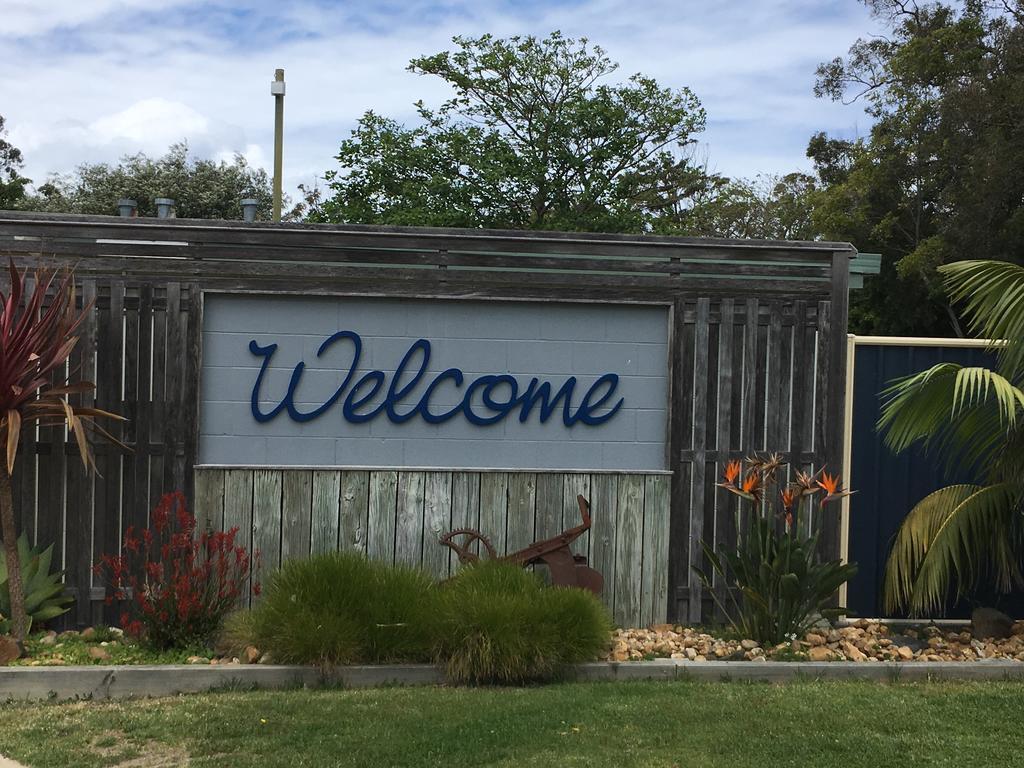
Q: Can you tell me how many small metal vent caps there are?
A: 3